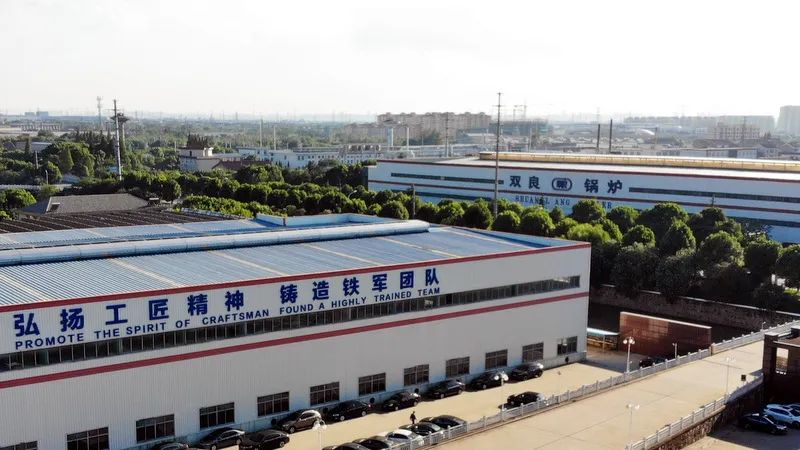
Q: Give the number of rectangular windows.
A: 12